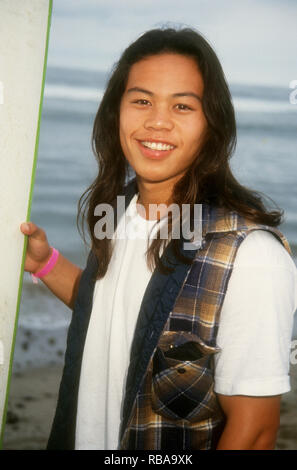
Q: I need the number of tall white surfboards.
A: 1